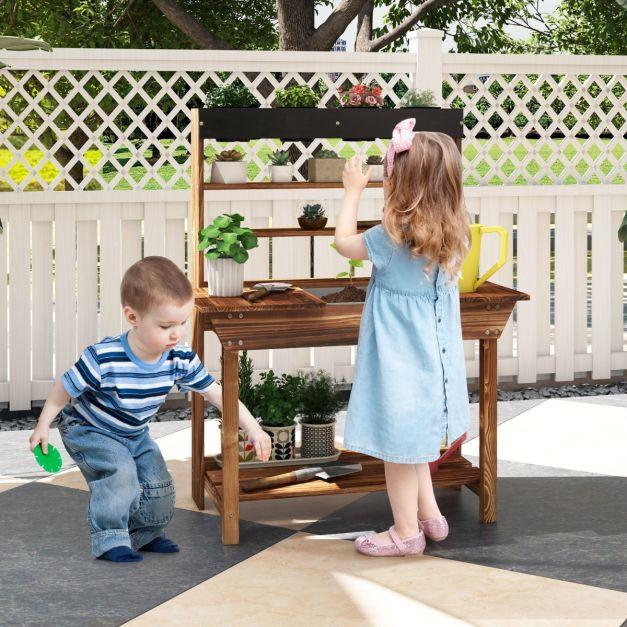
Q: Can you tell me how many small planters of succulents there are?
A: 5